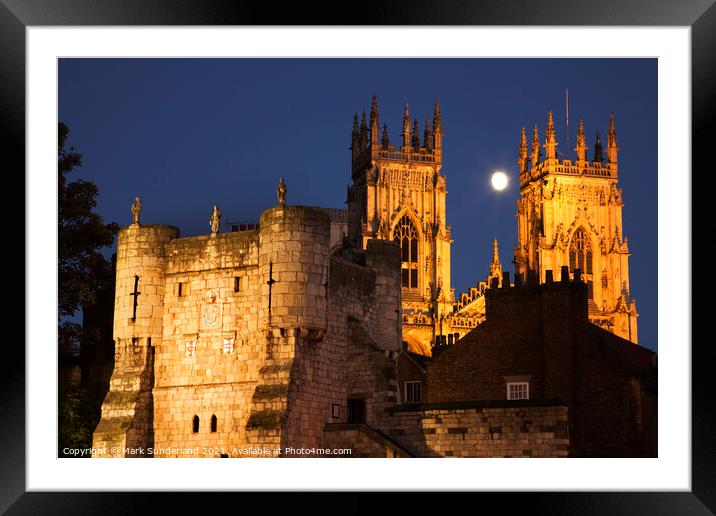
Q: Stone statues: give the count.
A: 3